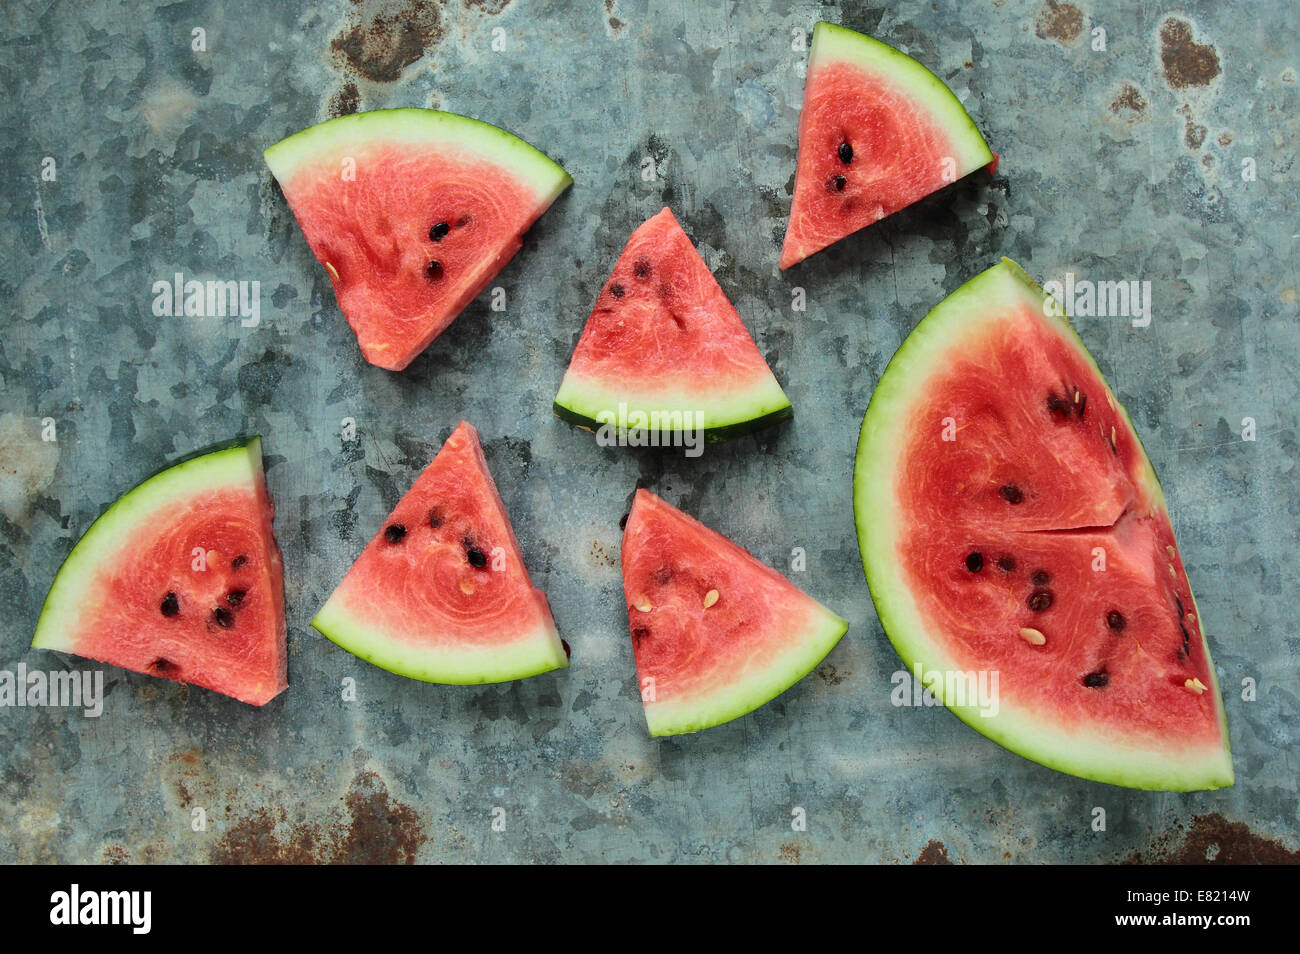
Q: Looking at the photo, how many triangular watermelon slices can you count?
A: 6